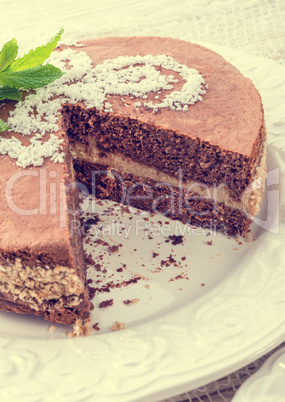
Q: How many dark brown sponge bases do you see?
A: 2